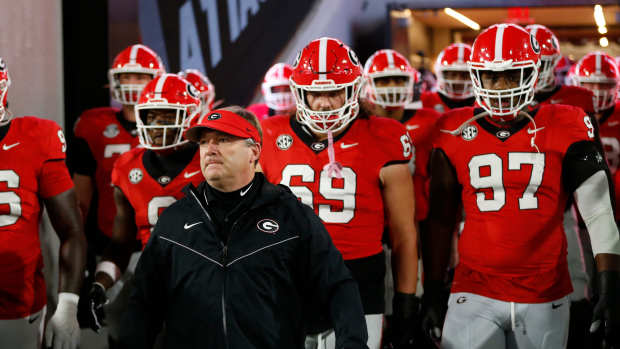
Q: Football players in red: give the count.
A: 11